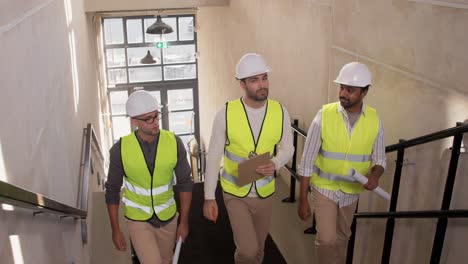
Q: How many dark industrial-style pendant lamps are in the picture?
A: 2